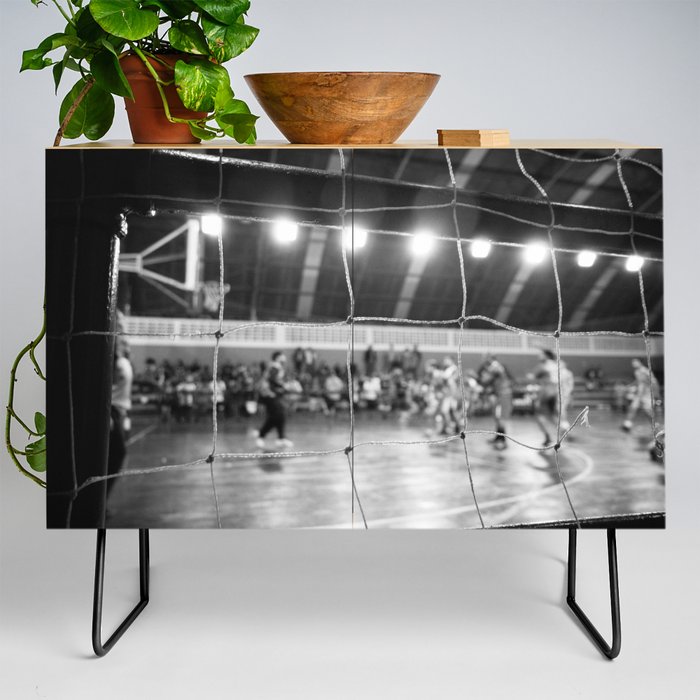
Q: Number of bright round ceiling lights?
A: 8